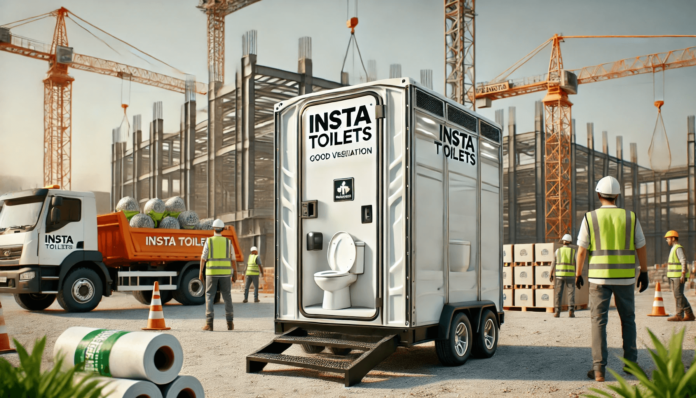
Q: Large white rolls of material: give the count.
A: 3